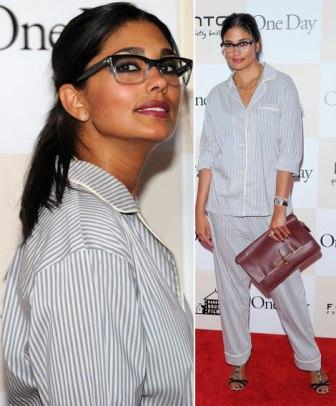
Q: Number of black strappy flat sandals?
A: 2